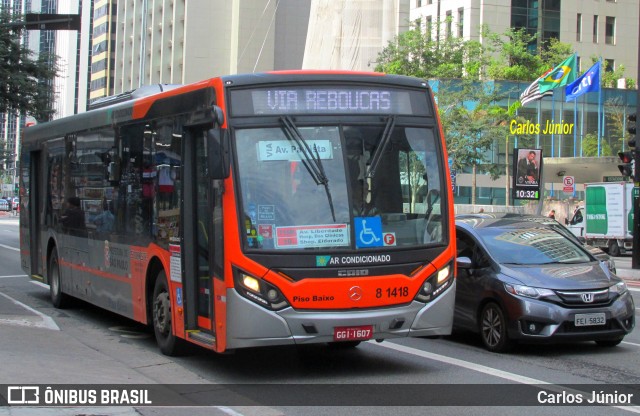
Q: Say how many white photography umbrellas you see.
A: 0